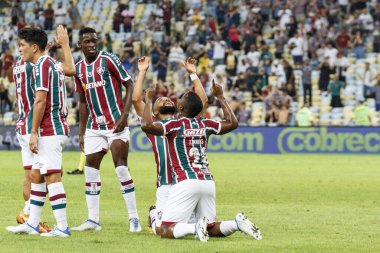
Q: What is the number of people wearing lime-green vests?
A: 2